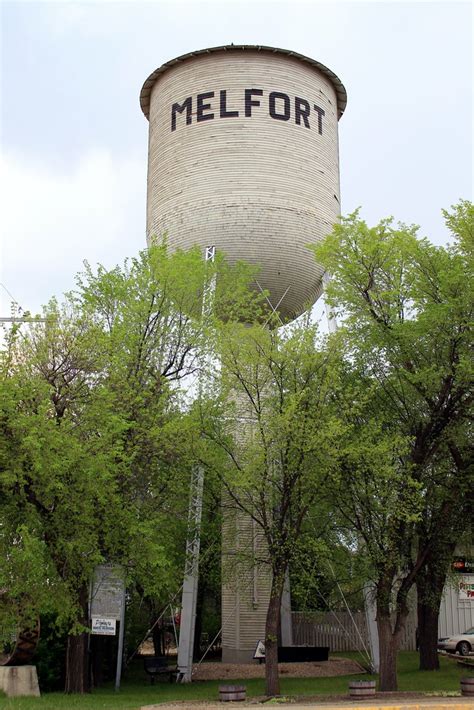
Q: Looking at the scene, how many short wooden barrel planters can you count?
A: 3